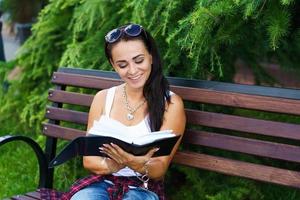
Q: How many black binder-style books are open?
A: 1